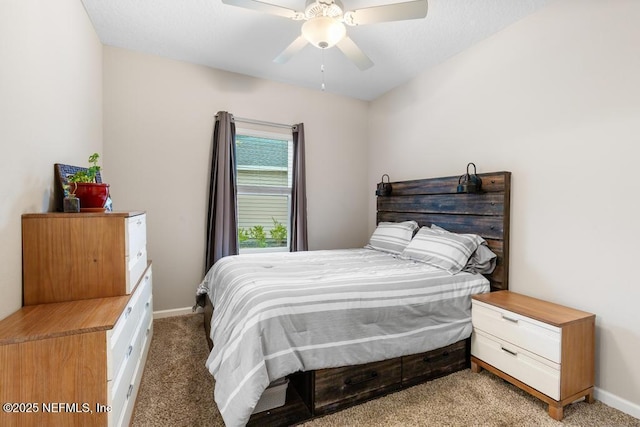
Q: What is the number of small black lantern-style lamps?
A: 2